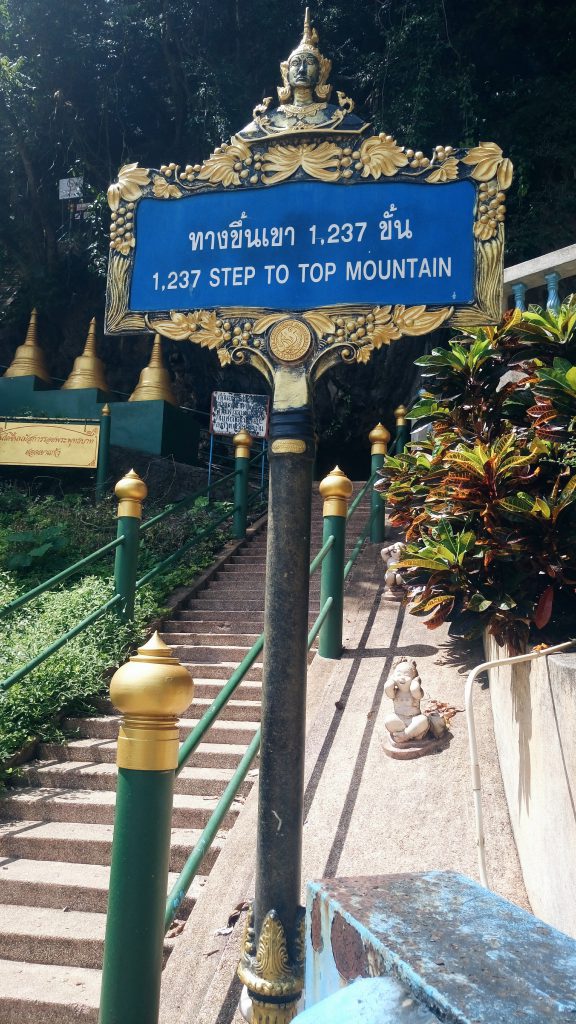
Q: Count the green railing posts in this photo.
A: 6